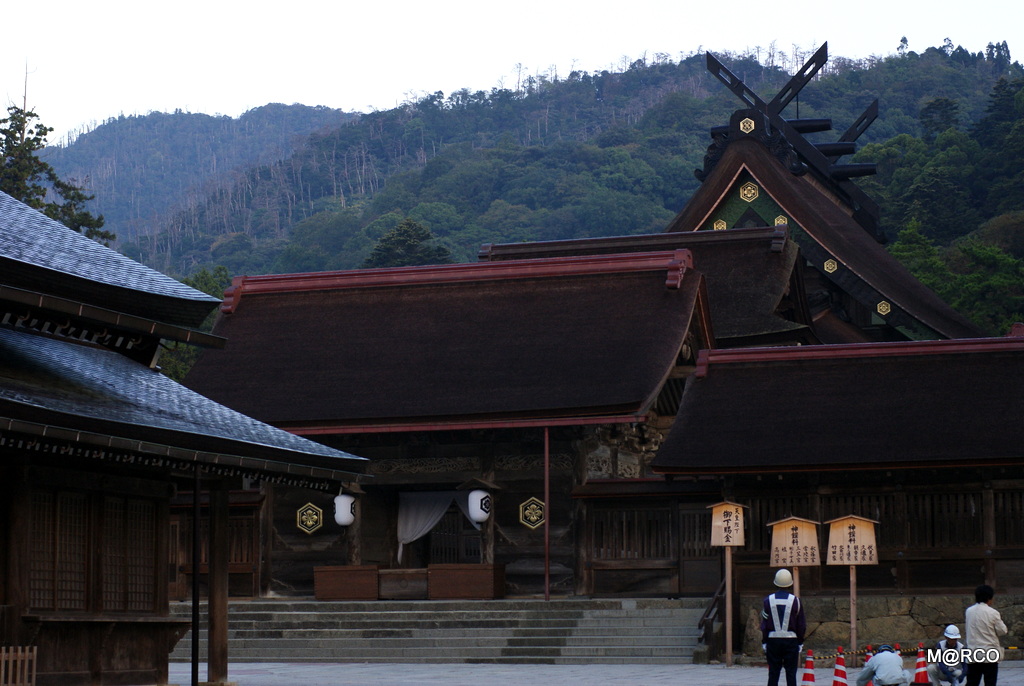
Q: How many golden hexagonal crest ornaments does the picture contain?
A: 8